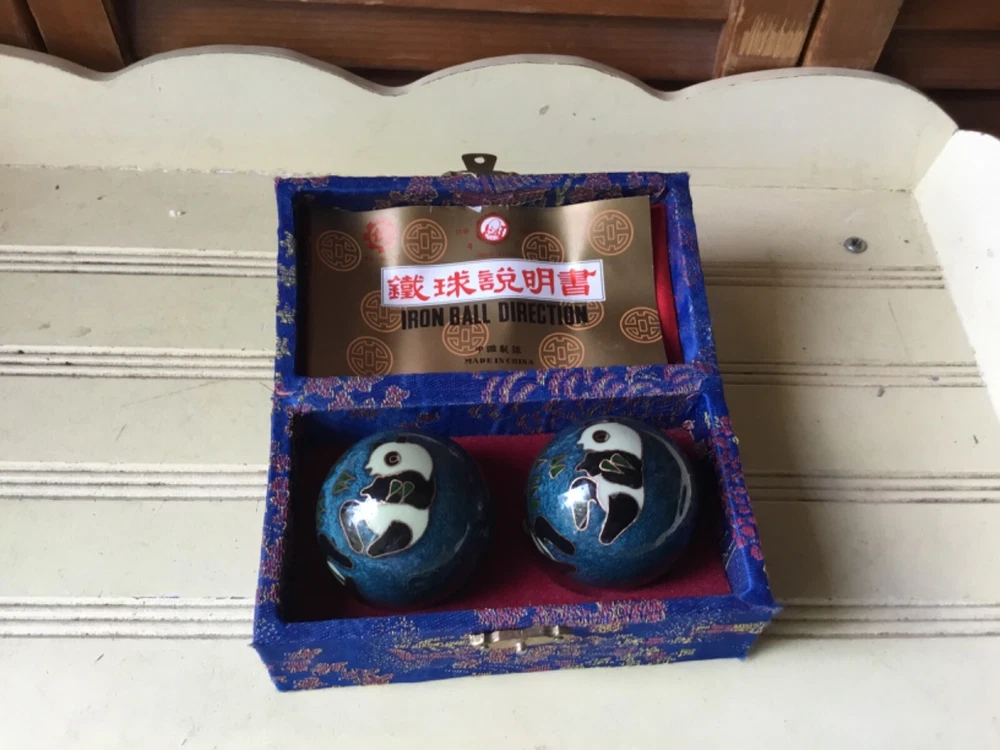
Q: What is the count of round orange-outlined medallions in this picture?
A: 10